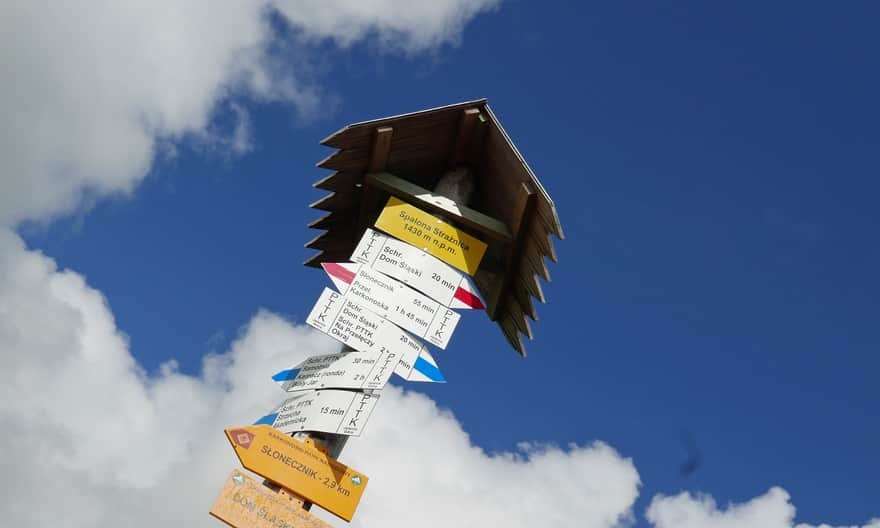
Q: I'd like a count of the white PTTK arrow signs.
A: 5